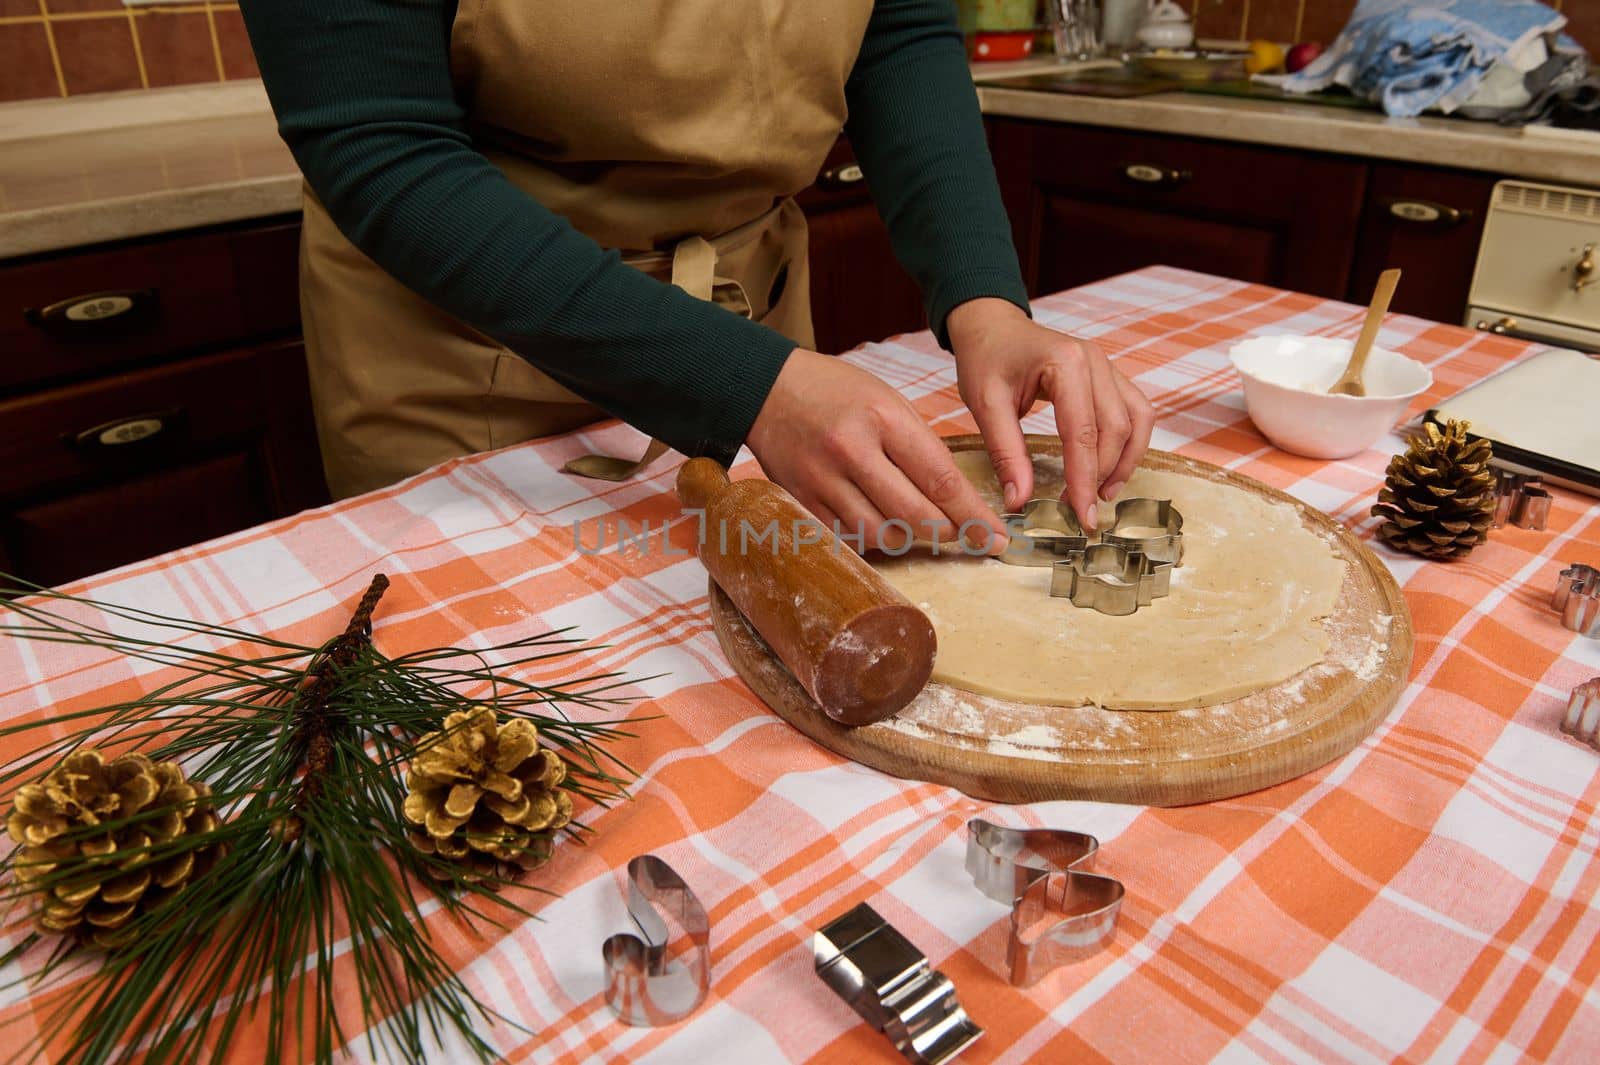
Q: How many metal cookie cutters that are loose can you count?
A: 6